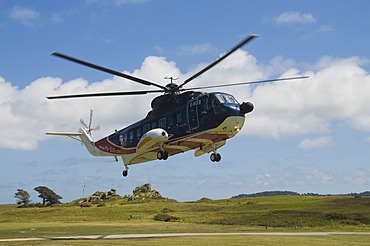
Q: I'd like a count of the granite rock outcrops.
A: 2